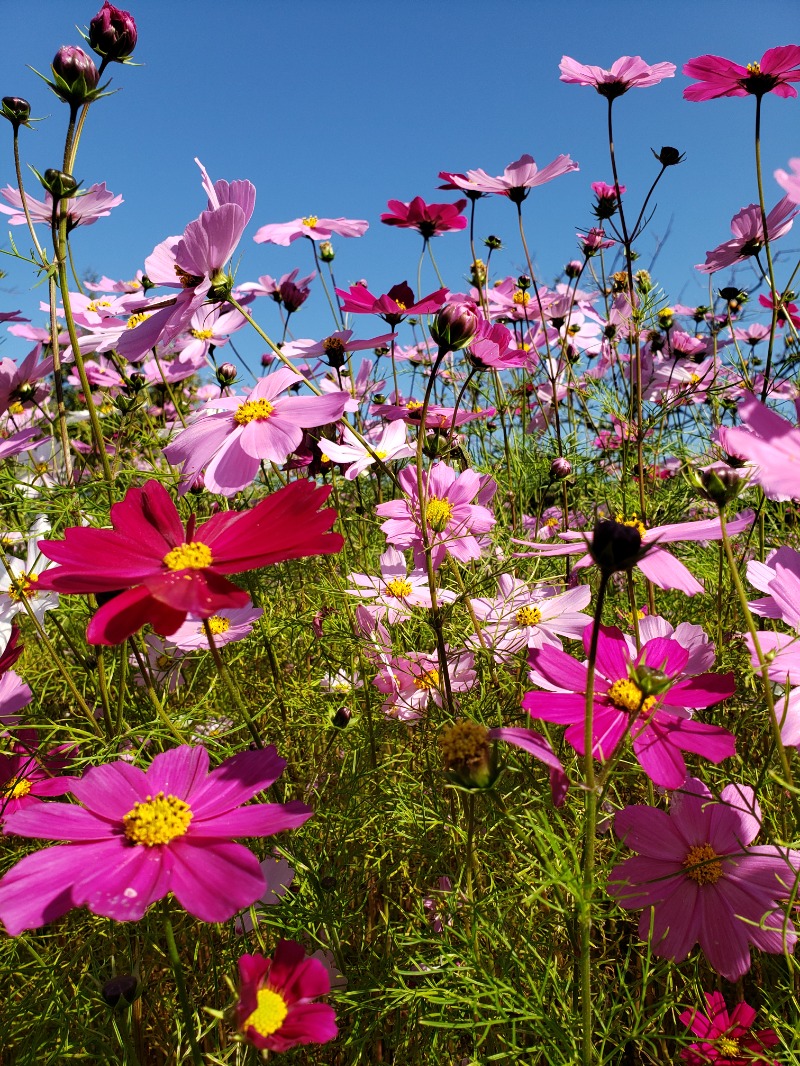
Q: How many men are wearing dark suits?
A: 0